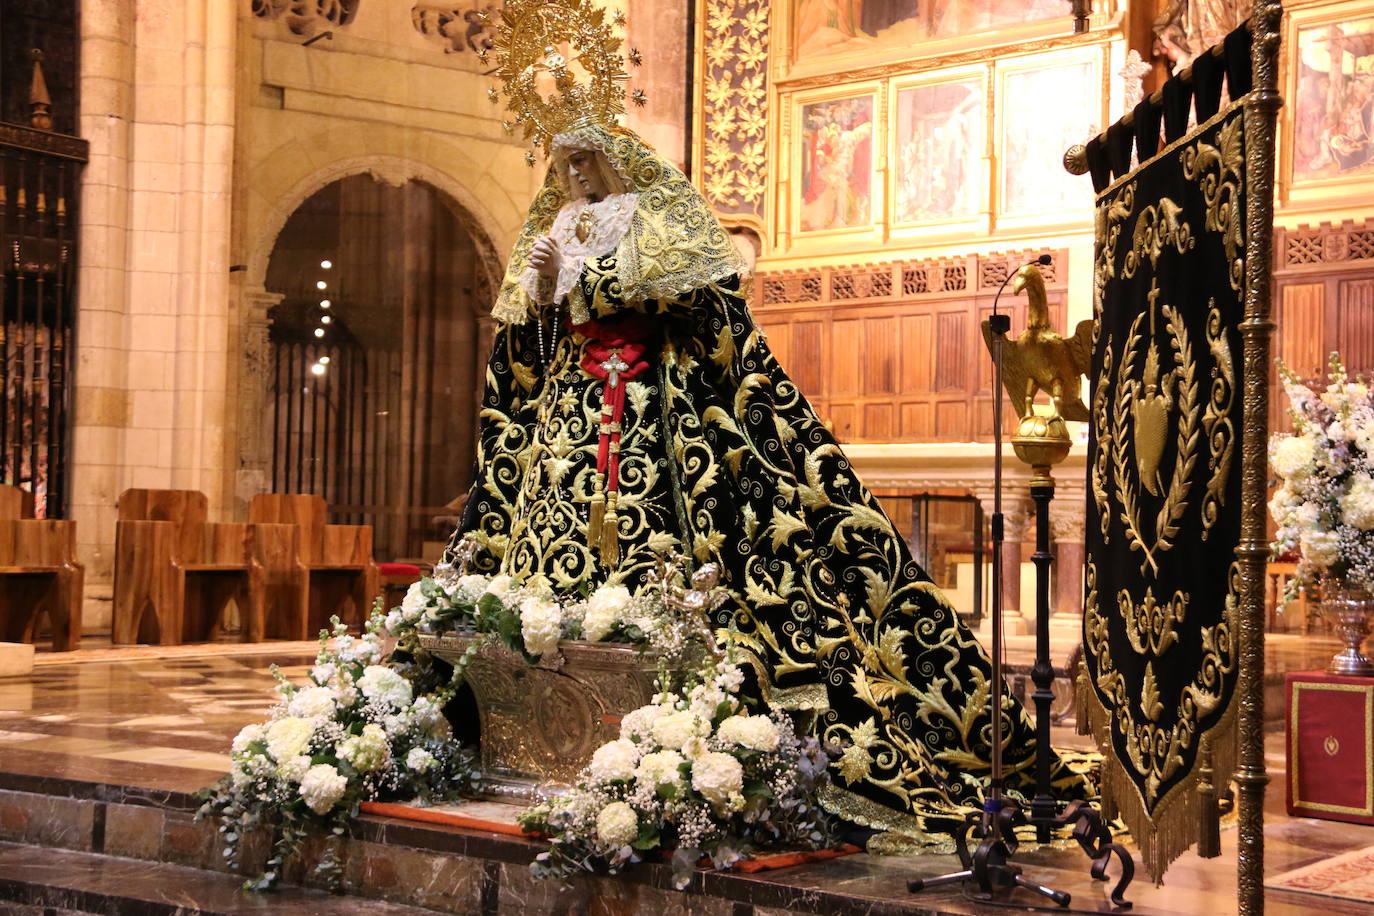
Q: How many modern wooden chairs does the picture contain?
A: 3